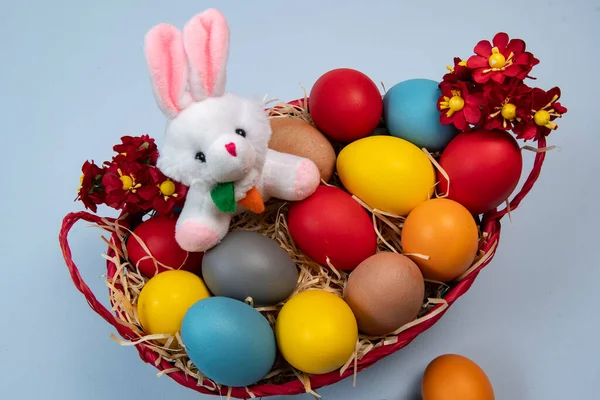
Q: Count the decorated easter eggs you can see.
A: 14